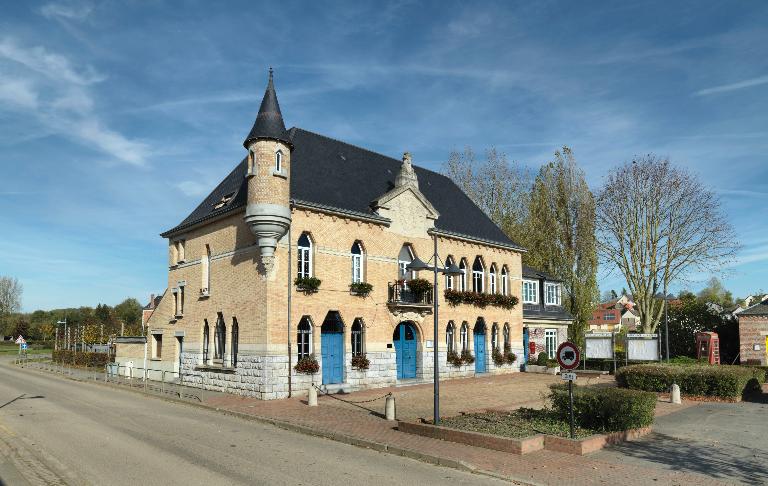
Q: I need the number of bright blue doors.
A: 3